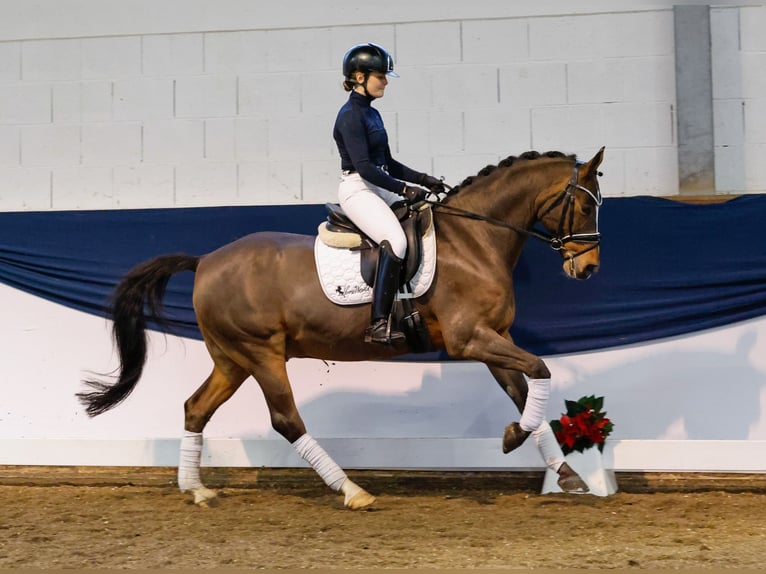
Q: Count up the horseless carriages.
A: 0